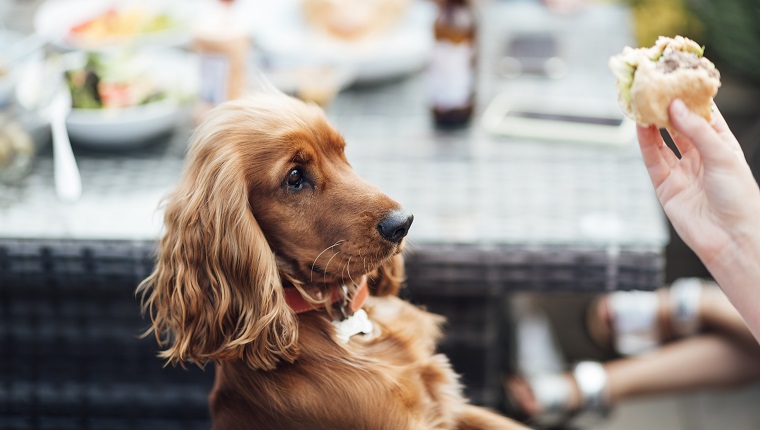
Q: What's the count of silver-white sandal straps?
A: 4